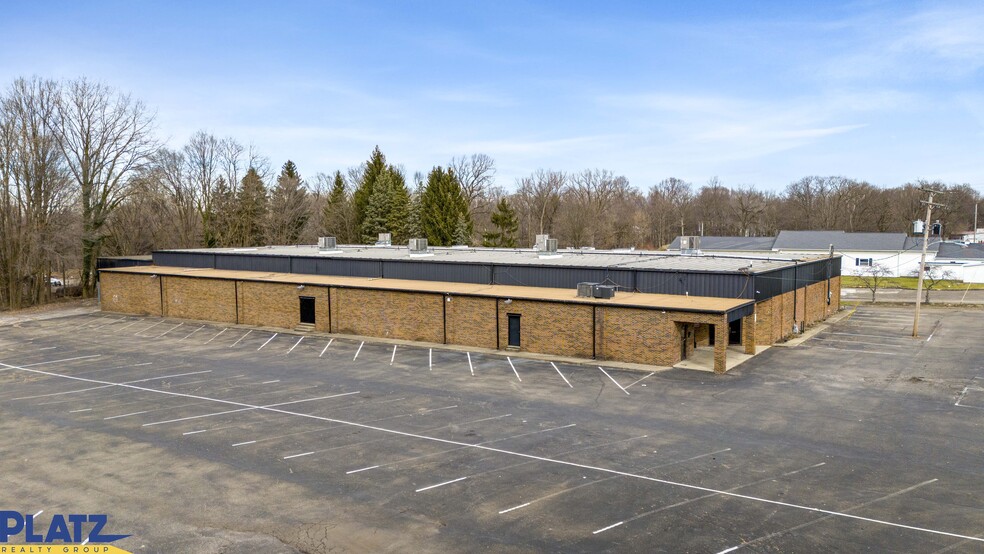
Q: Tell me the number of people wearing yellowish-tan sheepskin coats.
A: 0